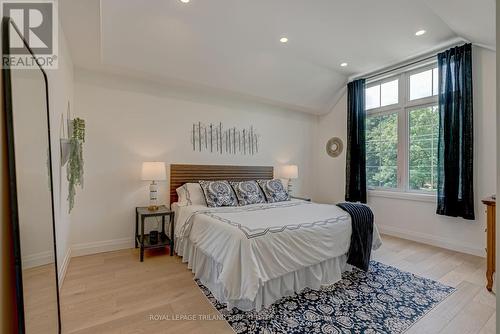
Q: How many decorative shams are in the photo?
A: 3